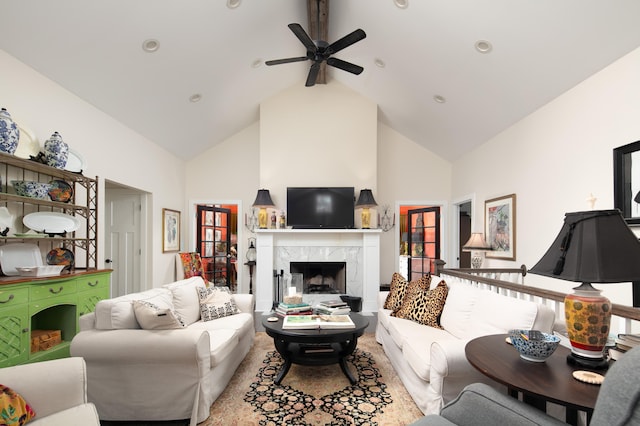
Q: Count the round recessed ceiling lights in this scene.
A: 8